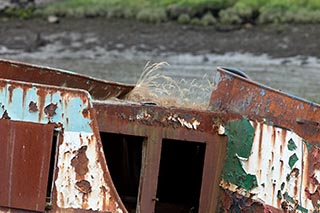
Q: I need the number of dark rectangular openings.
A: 2